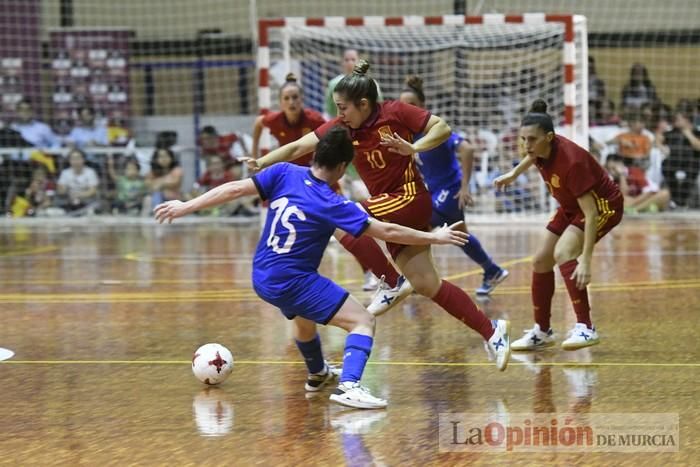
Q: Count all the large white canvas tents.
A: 0